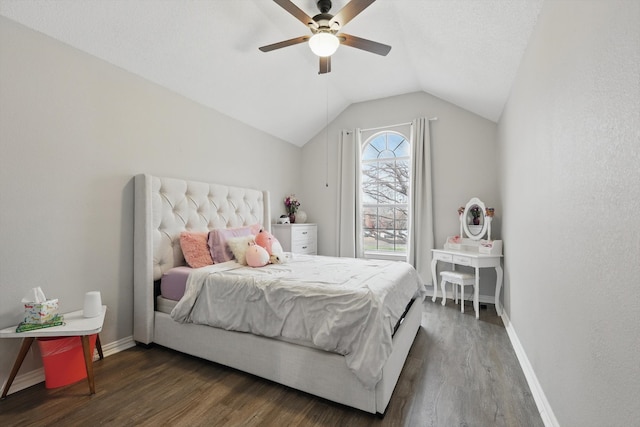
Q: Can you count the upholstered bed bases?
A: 1